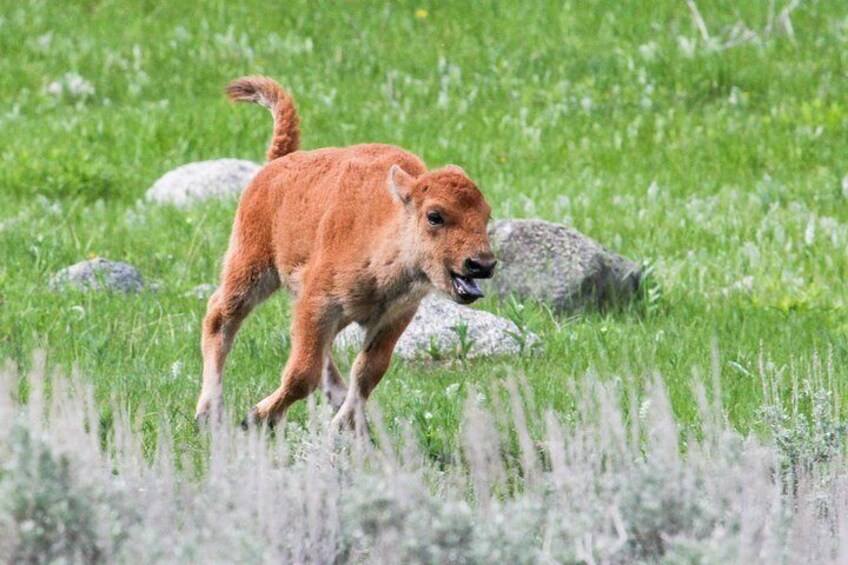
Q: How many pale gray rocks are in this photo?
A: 4